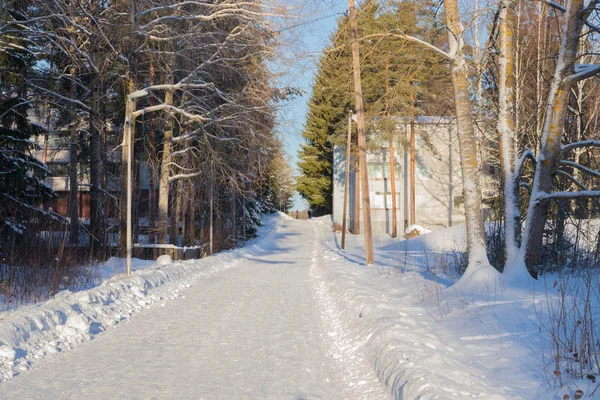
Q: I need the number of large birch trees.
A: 3